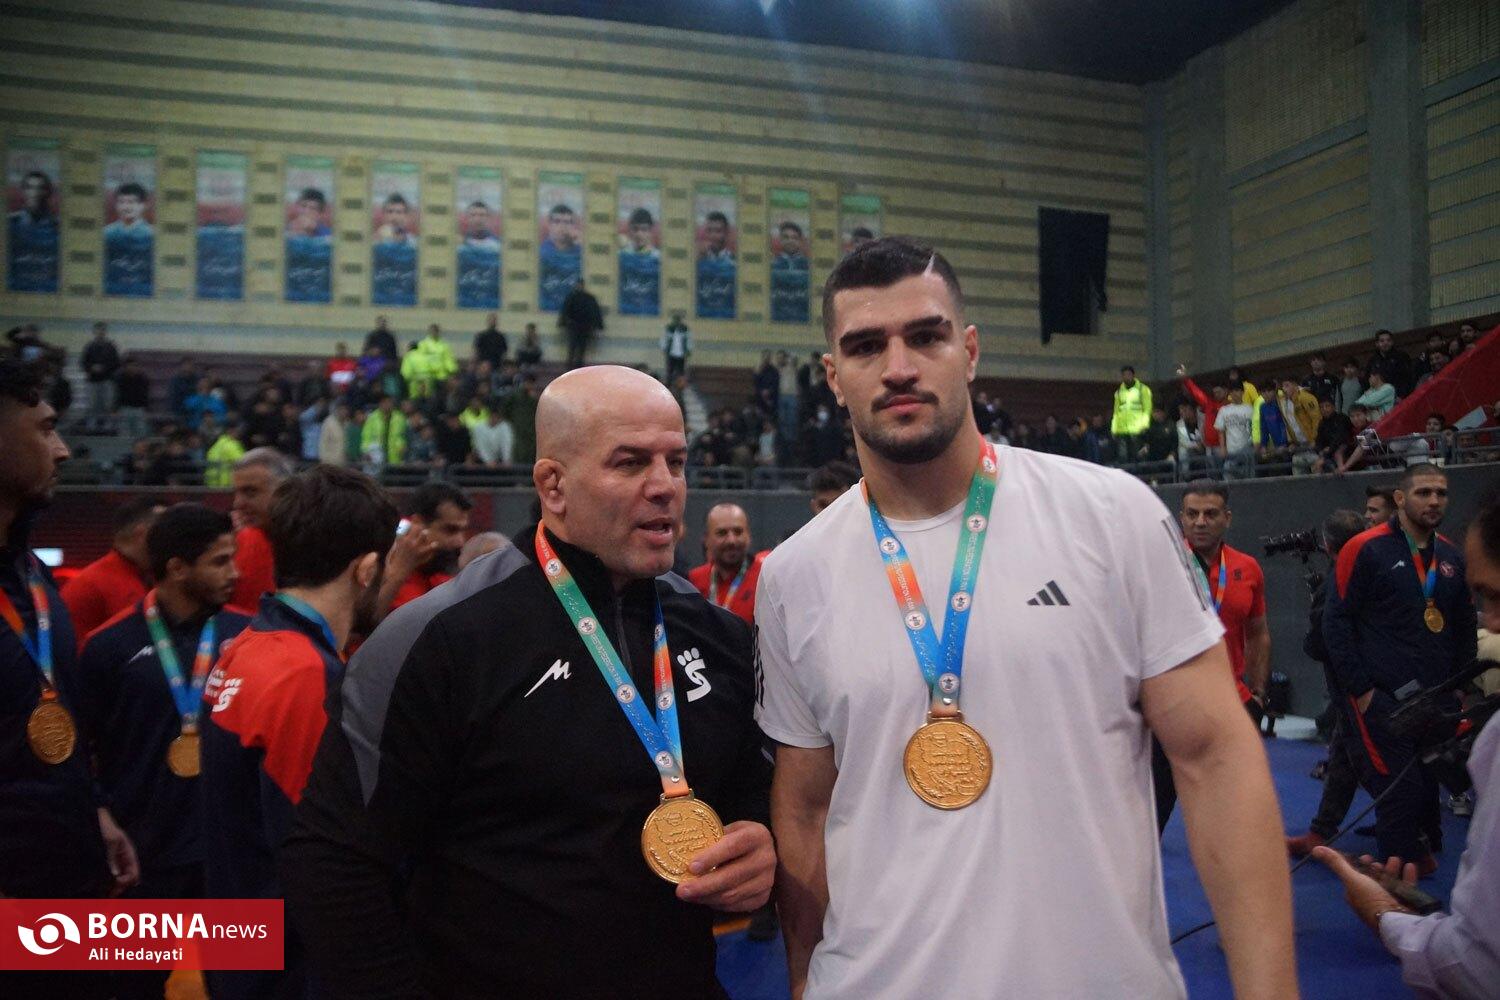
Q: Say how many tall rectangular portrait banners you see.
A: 11